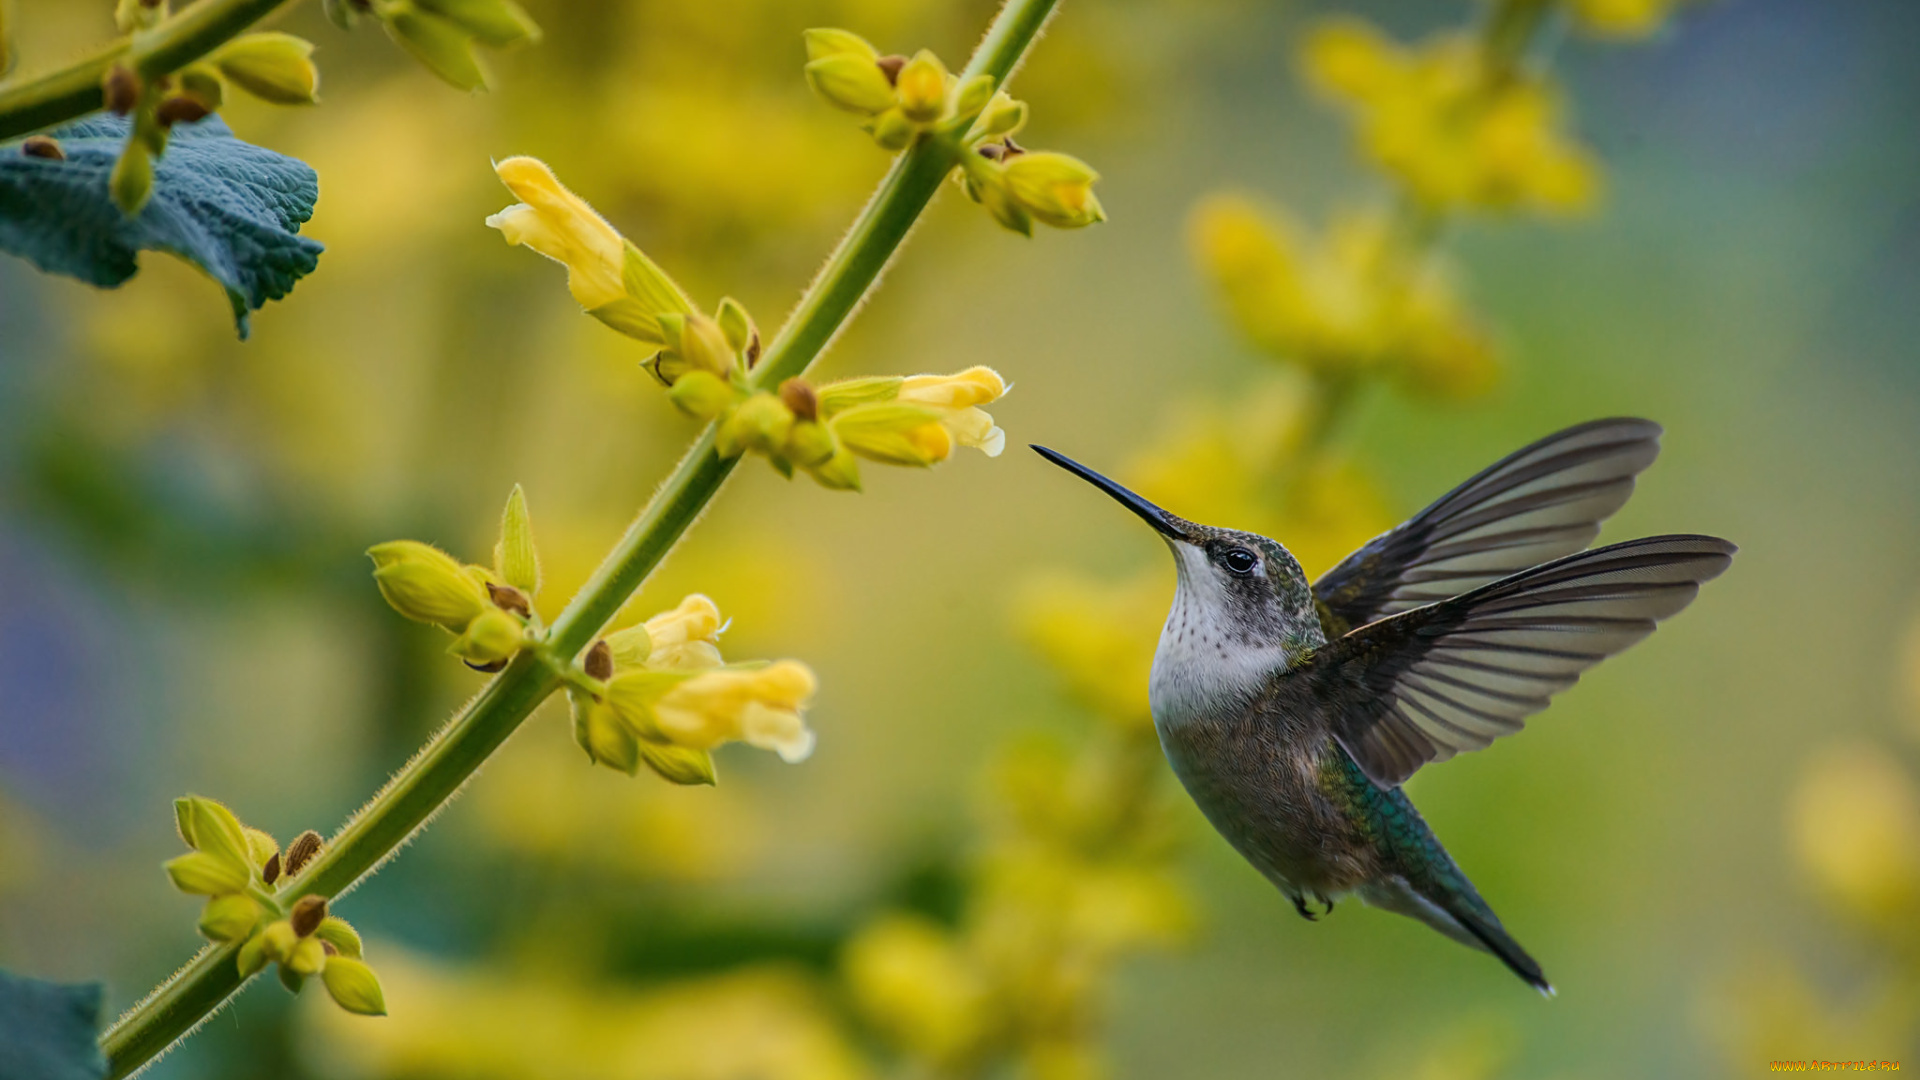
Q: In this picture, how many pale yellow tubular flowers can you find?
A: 4